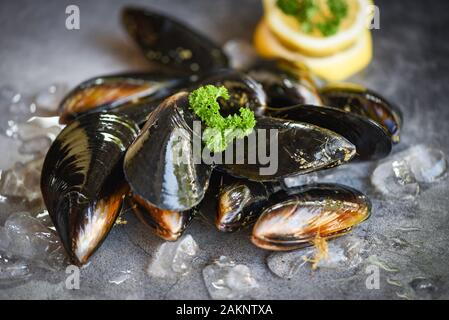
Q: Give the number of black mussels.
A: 12